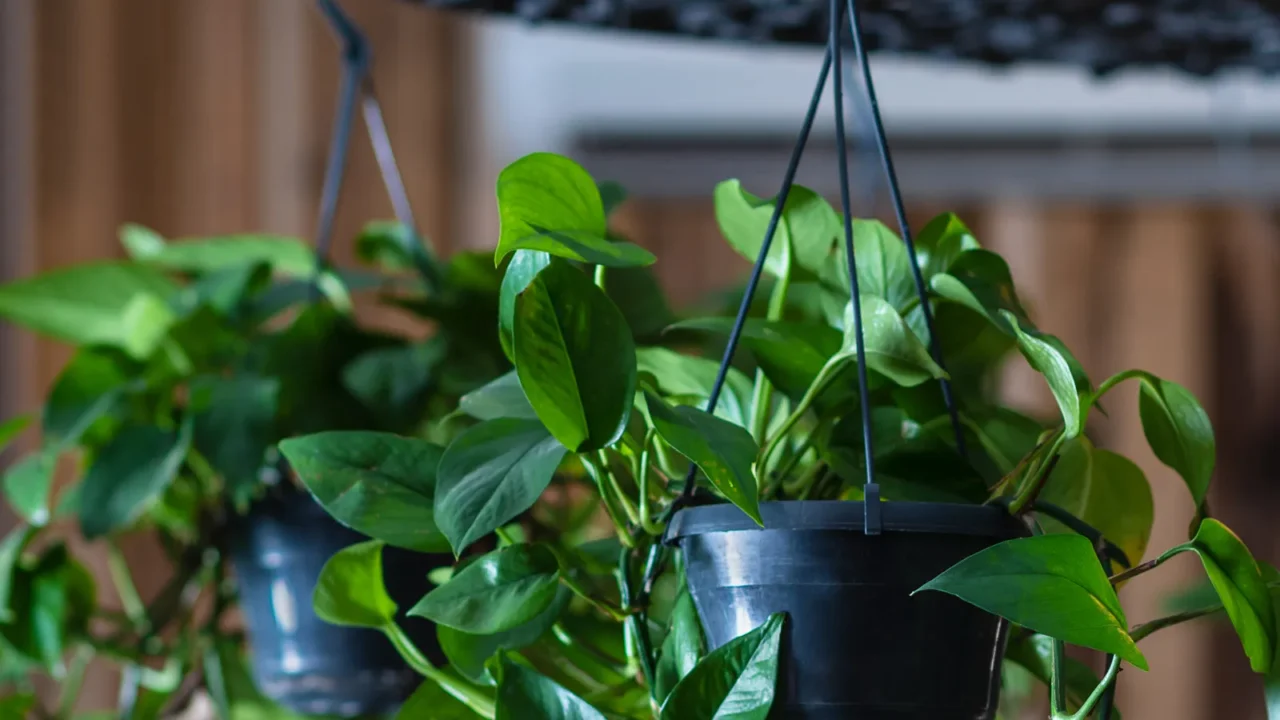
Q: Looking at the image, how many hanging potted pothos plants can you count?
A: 2